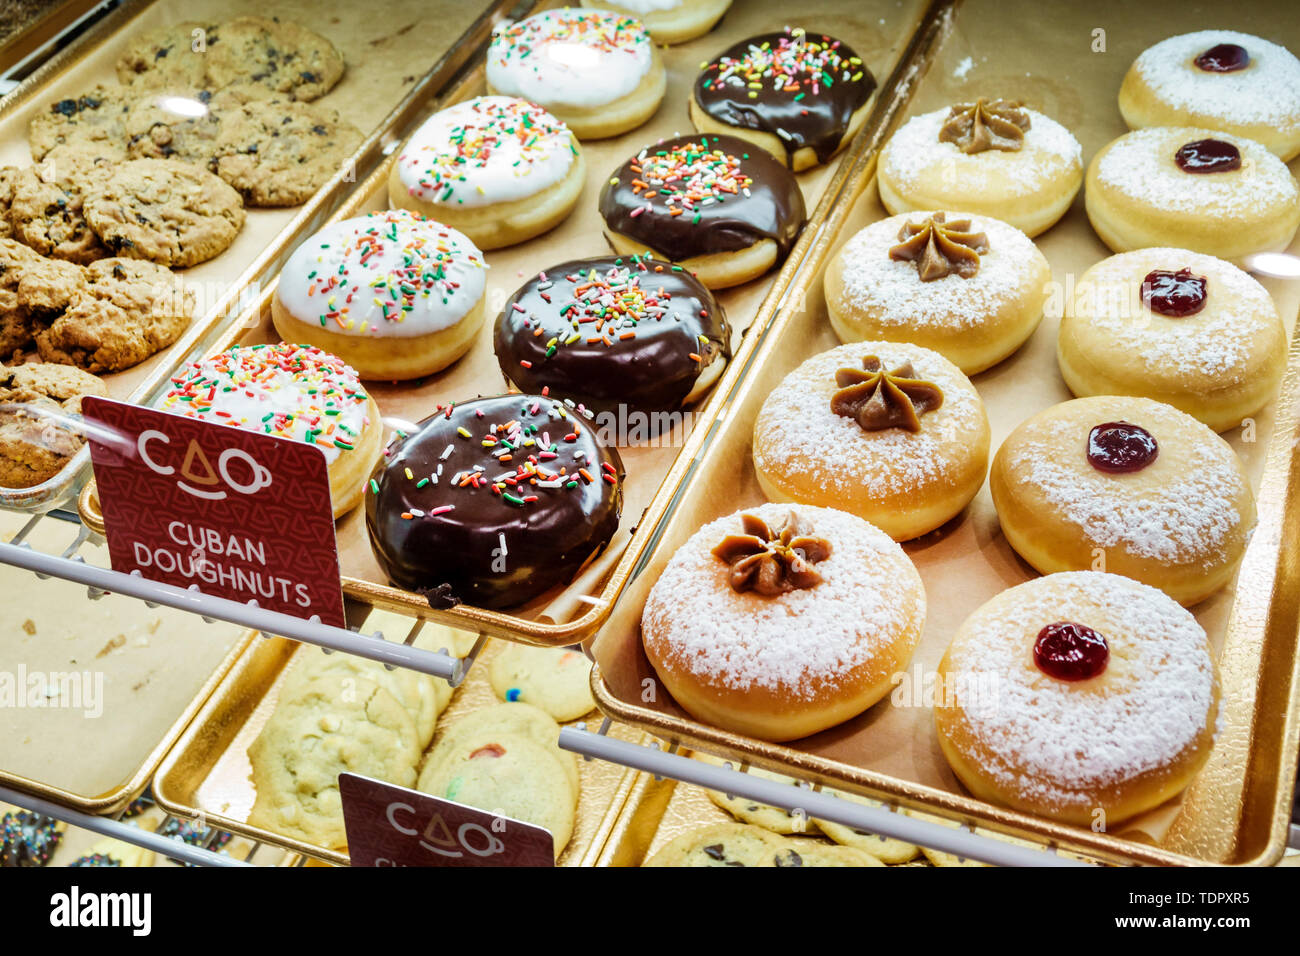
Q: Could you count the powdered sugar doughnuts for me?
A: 9